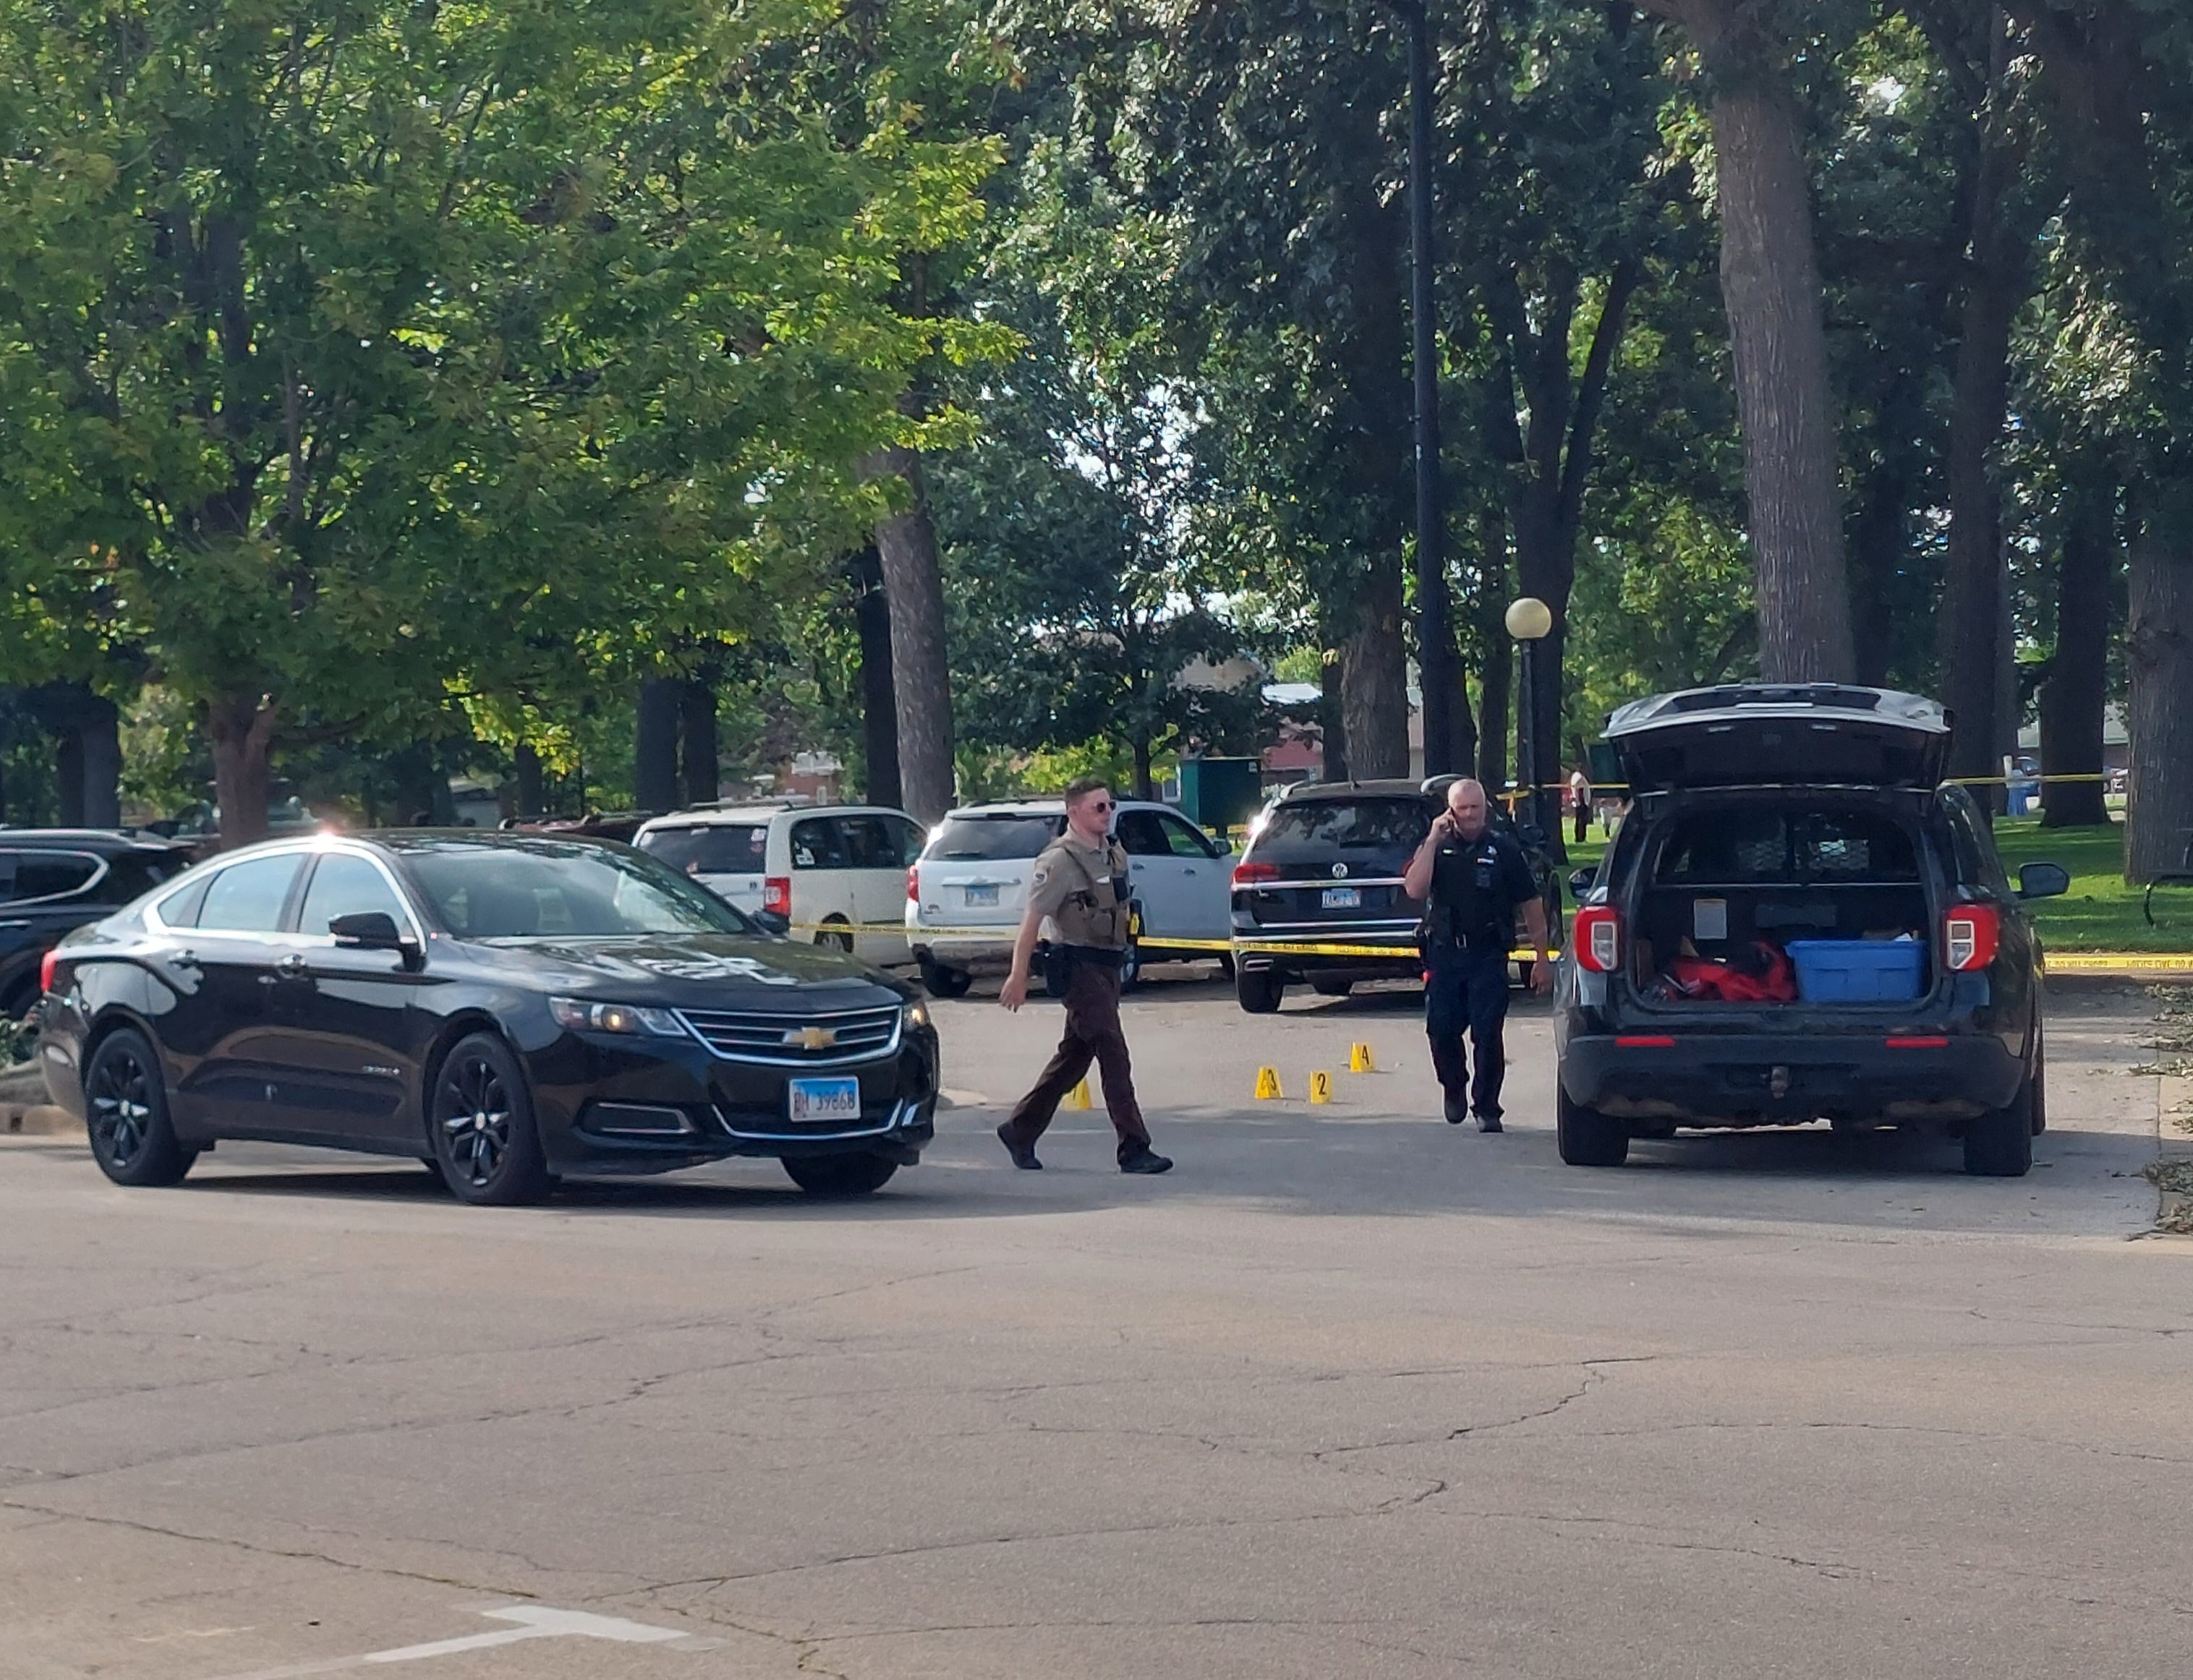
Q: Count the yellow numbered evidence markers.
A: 4